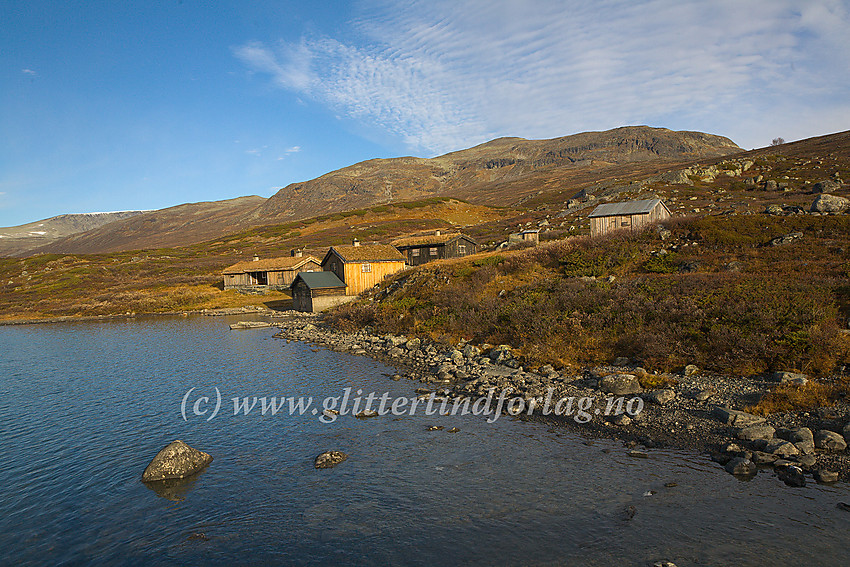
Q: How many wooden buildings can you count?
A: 6